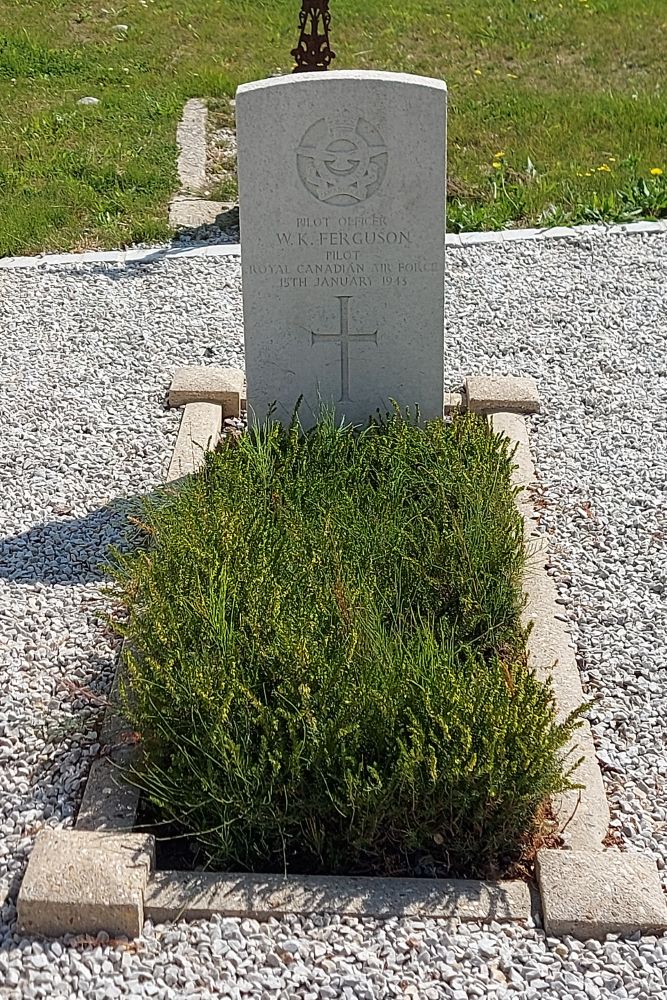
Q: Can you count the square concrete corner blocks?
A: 4